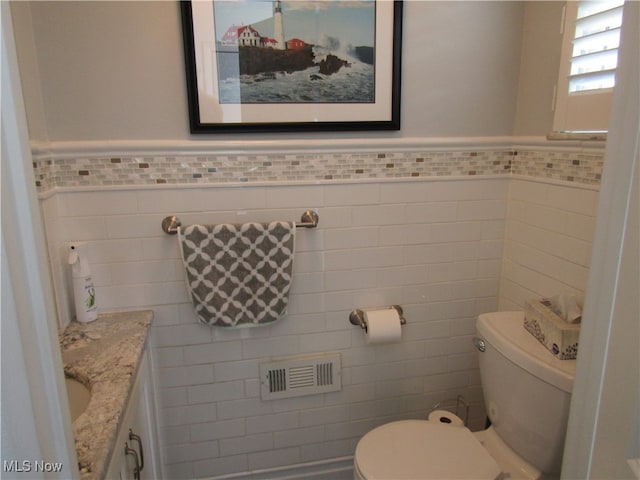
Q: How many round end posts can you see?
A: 4